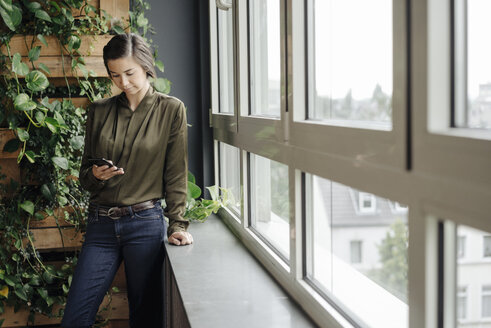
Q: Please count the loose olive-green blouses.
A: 1